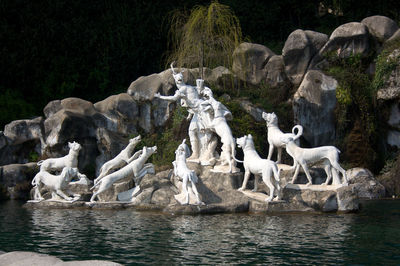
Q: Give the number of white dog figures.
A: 9